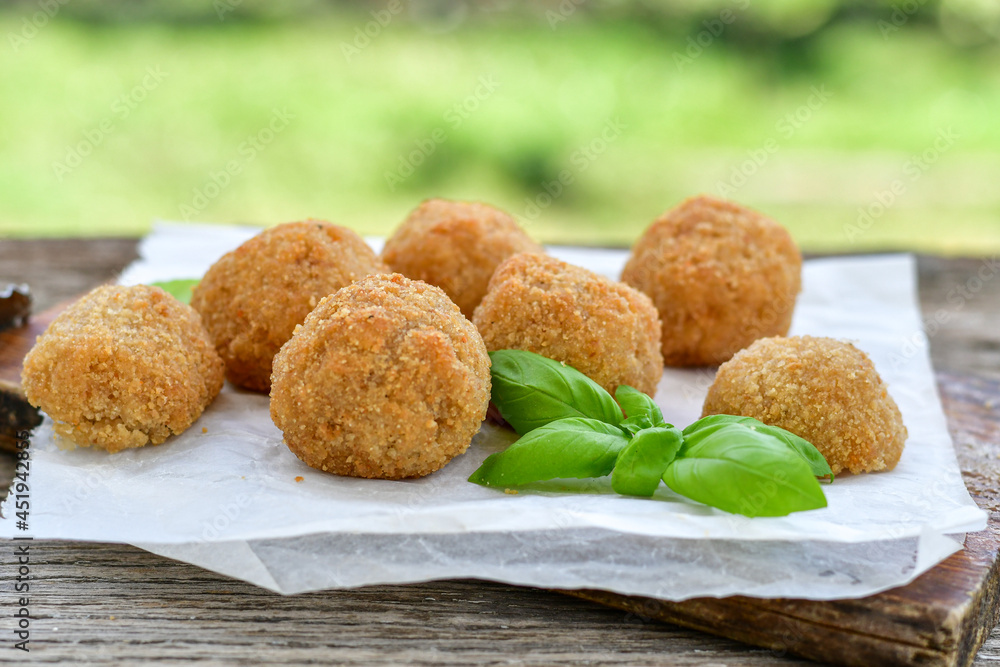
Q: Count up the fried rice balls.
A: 7